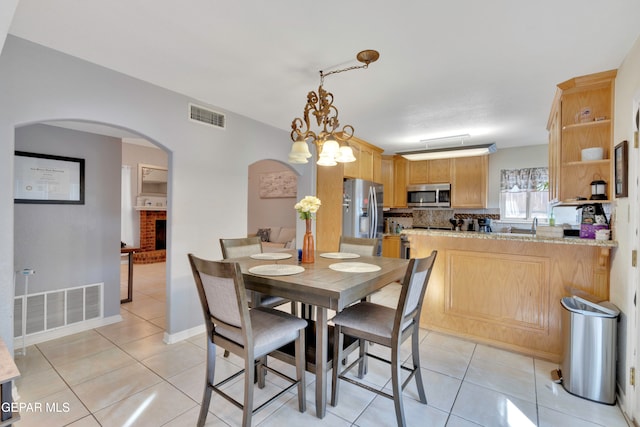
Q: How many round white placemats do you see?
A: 4